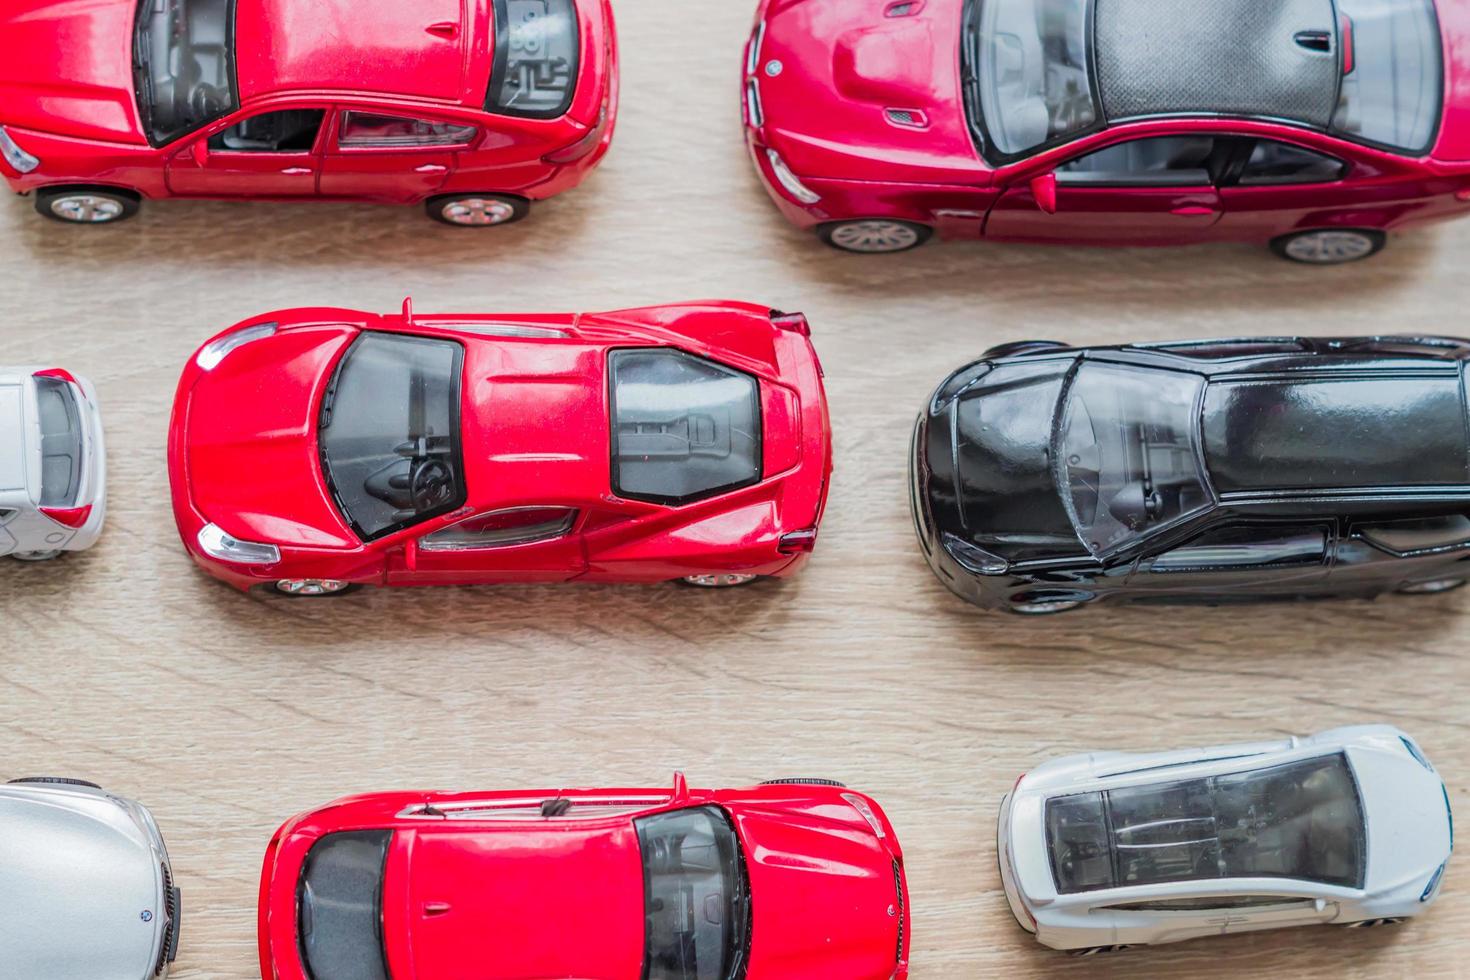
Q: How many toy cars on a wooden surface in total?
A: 8